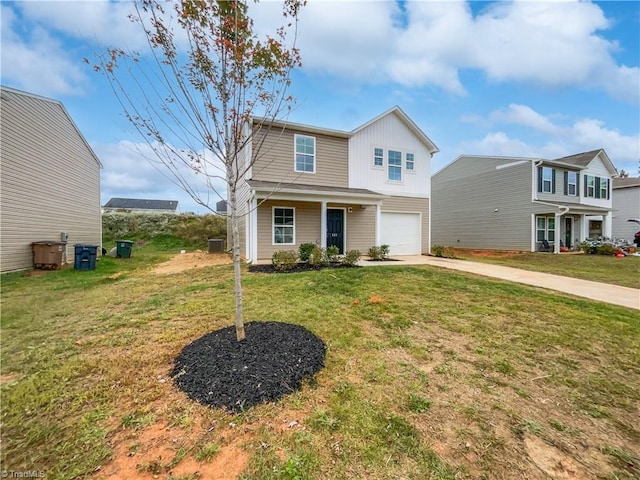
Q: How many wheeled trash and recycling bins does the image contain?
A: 3